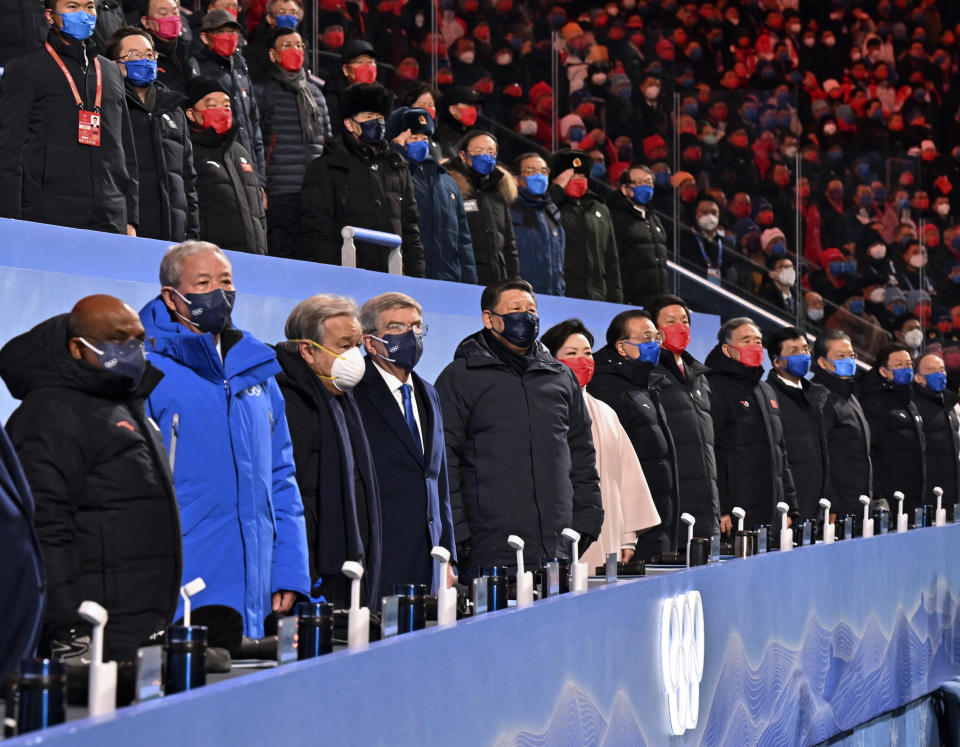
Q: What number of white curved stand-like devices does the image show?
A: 13